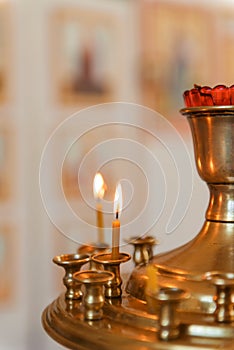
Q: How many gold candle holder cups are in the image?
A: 7